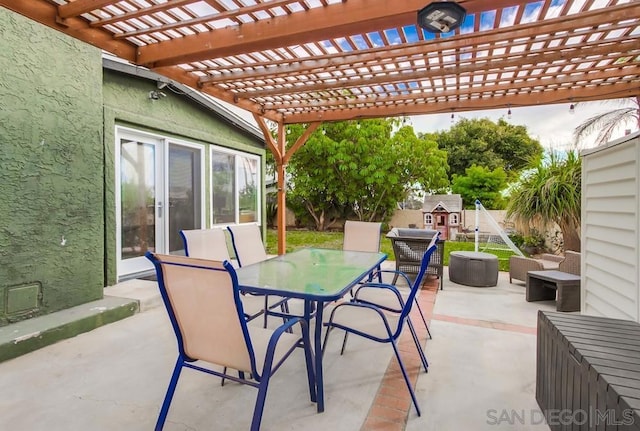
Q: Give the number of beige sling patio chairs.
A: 6